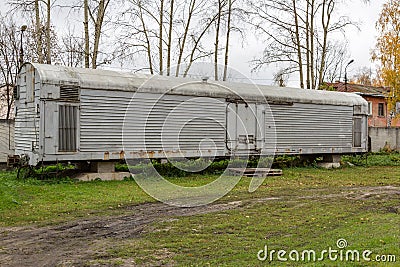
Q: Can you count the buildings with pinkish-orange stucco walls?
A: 1